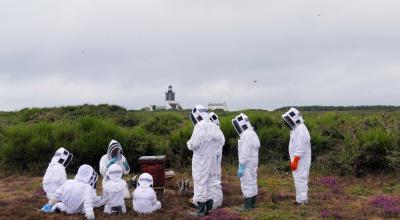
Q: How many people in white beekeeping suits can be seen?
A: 9